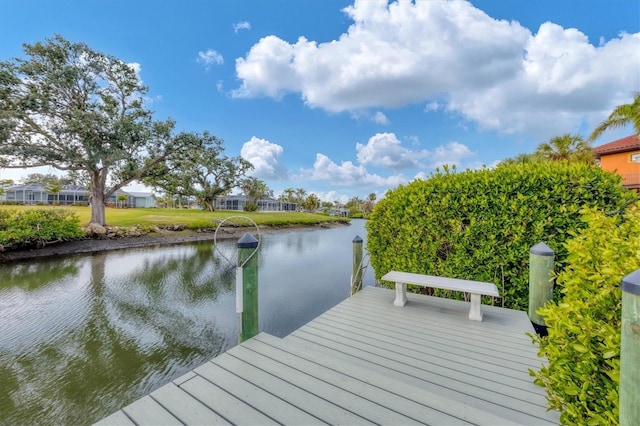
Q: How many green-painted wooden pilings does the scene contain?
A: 4